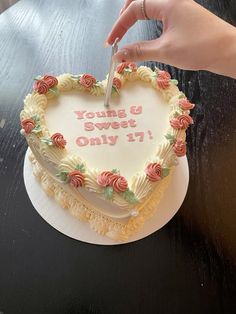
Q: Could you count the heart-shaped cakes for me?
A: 1